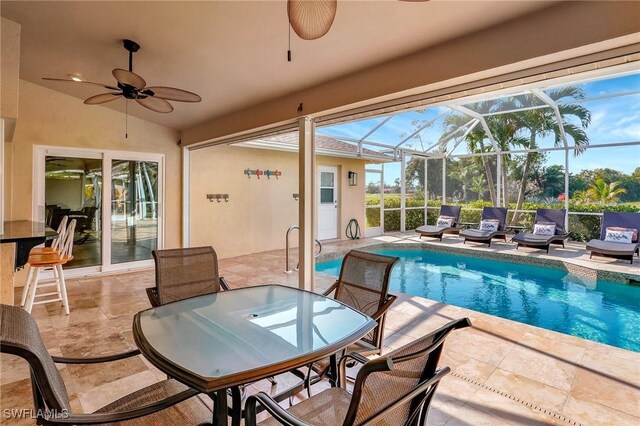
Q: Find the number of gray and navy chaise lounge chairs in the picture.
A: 4